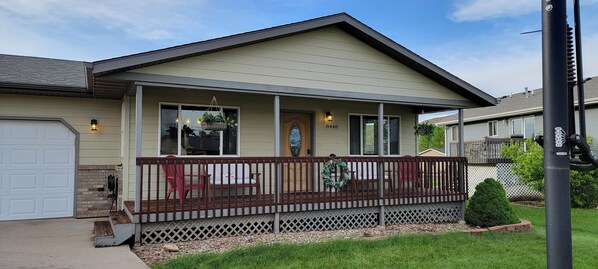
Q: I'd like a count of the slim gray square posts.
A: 4